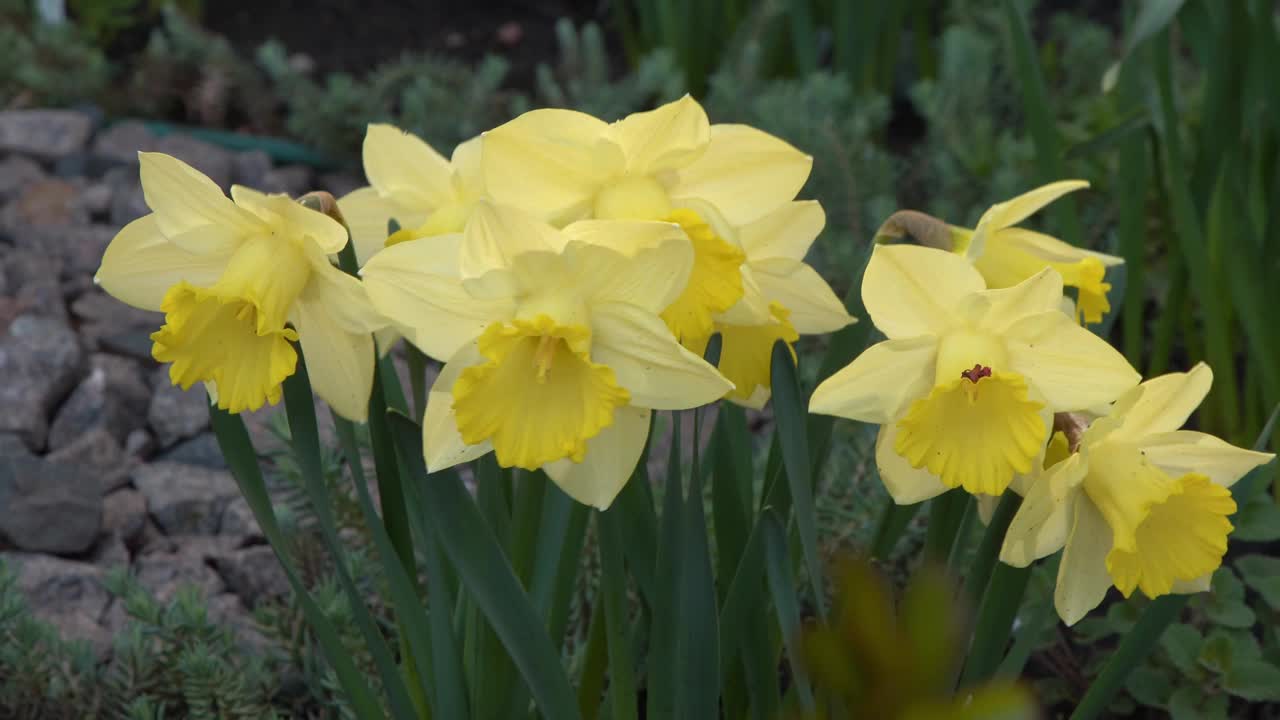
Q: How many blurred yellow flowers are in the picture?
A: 1